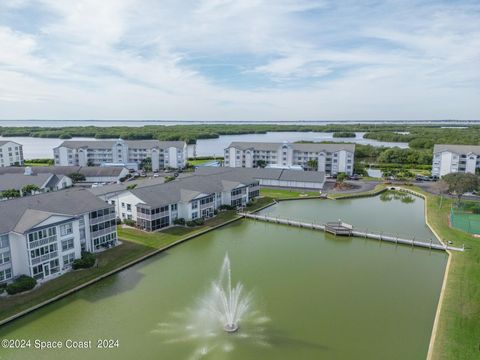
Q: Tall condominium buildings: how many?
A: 4